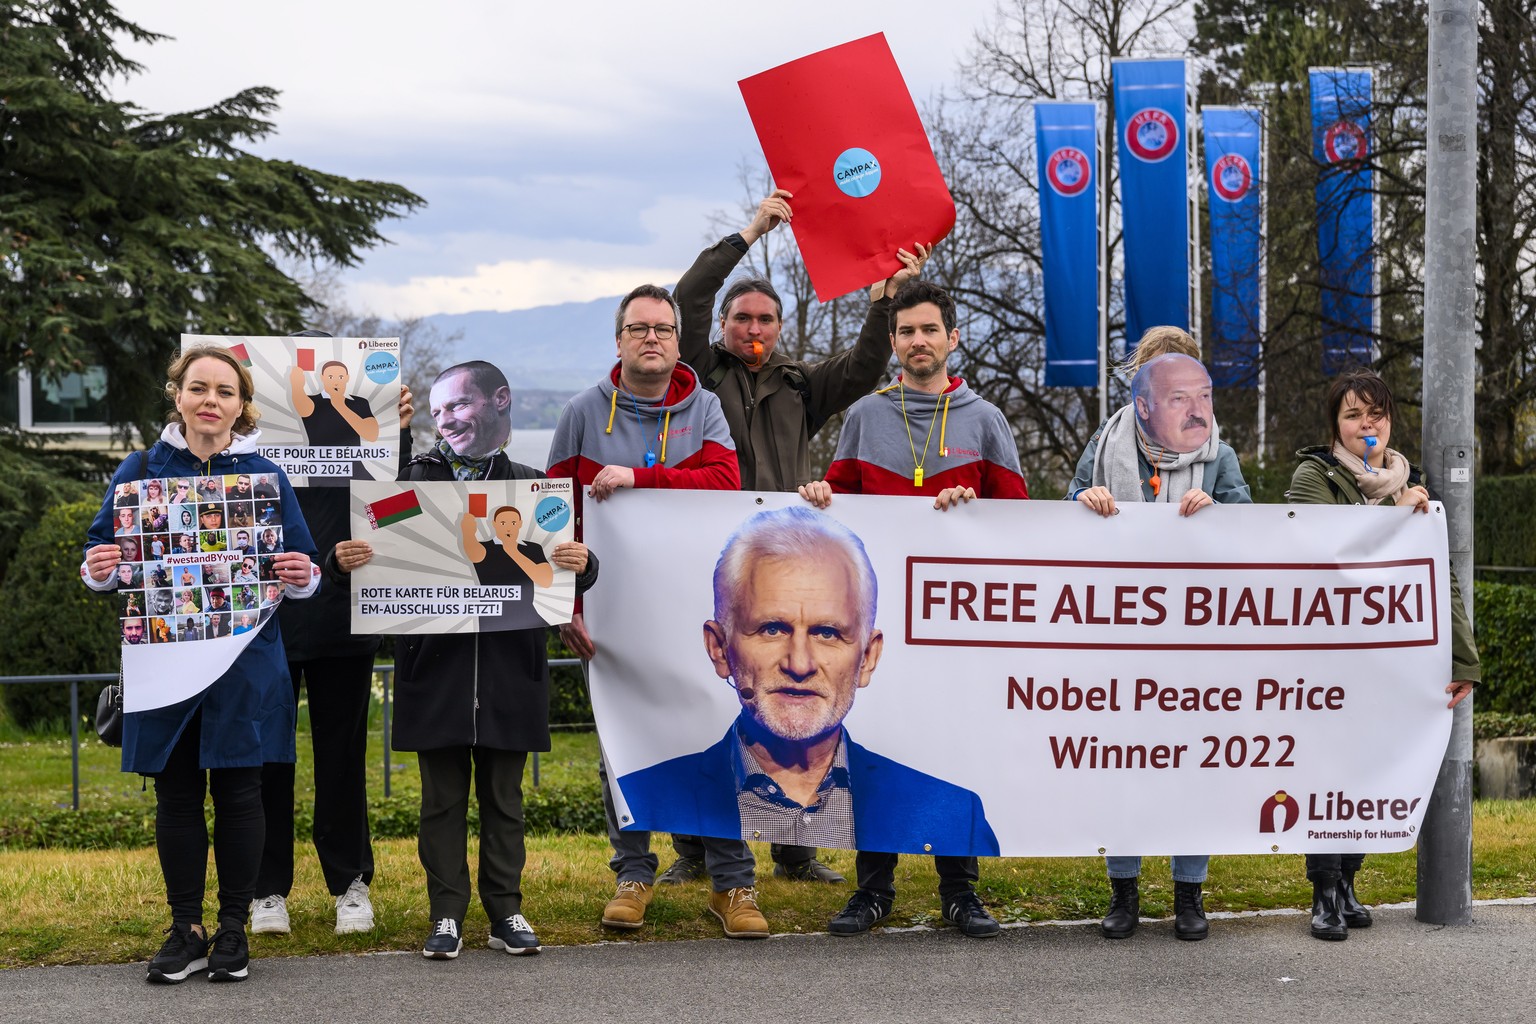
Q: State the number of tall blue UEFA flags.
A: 4